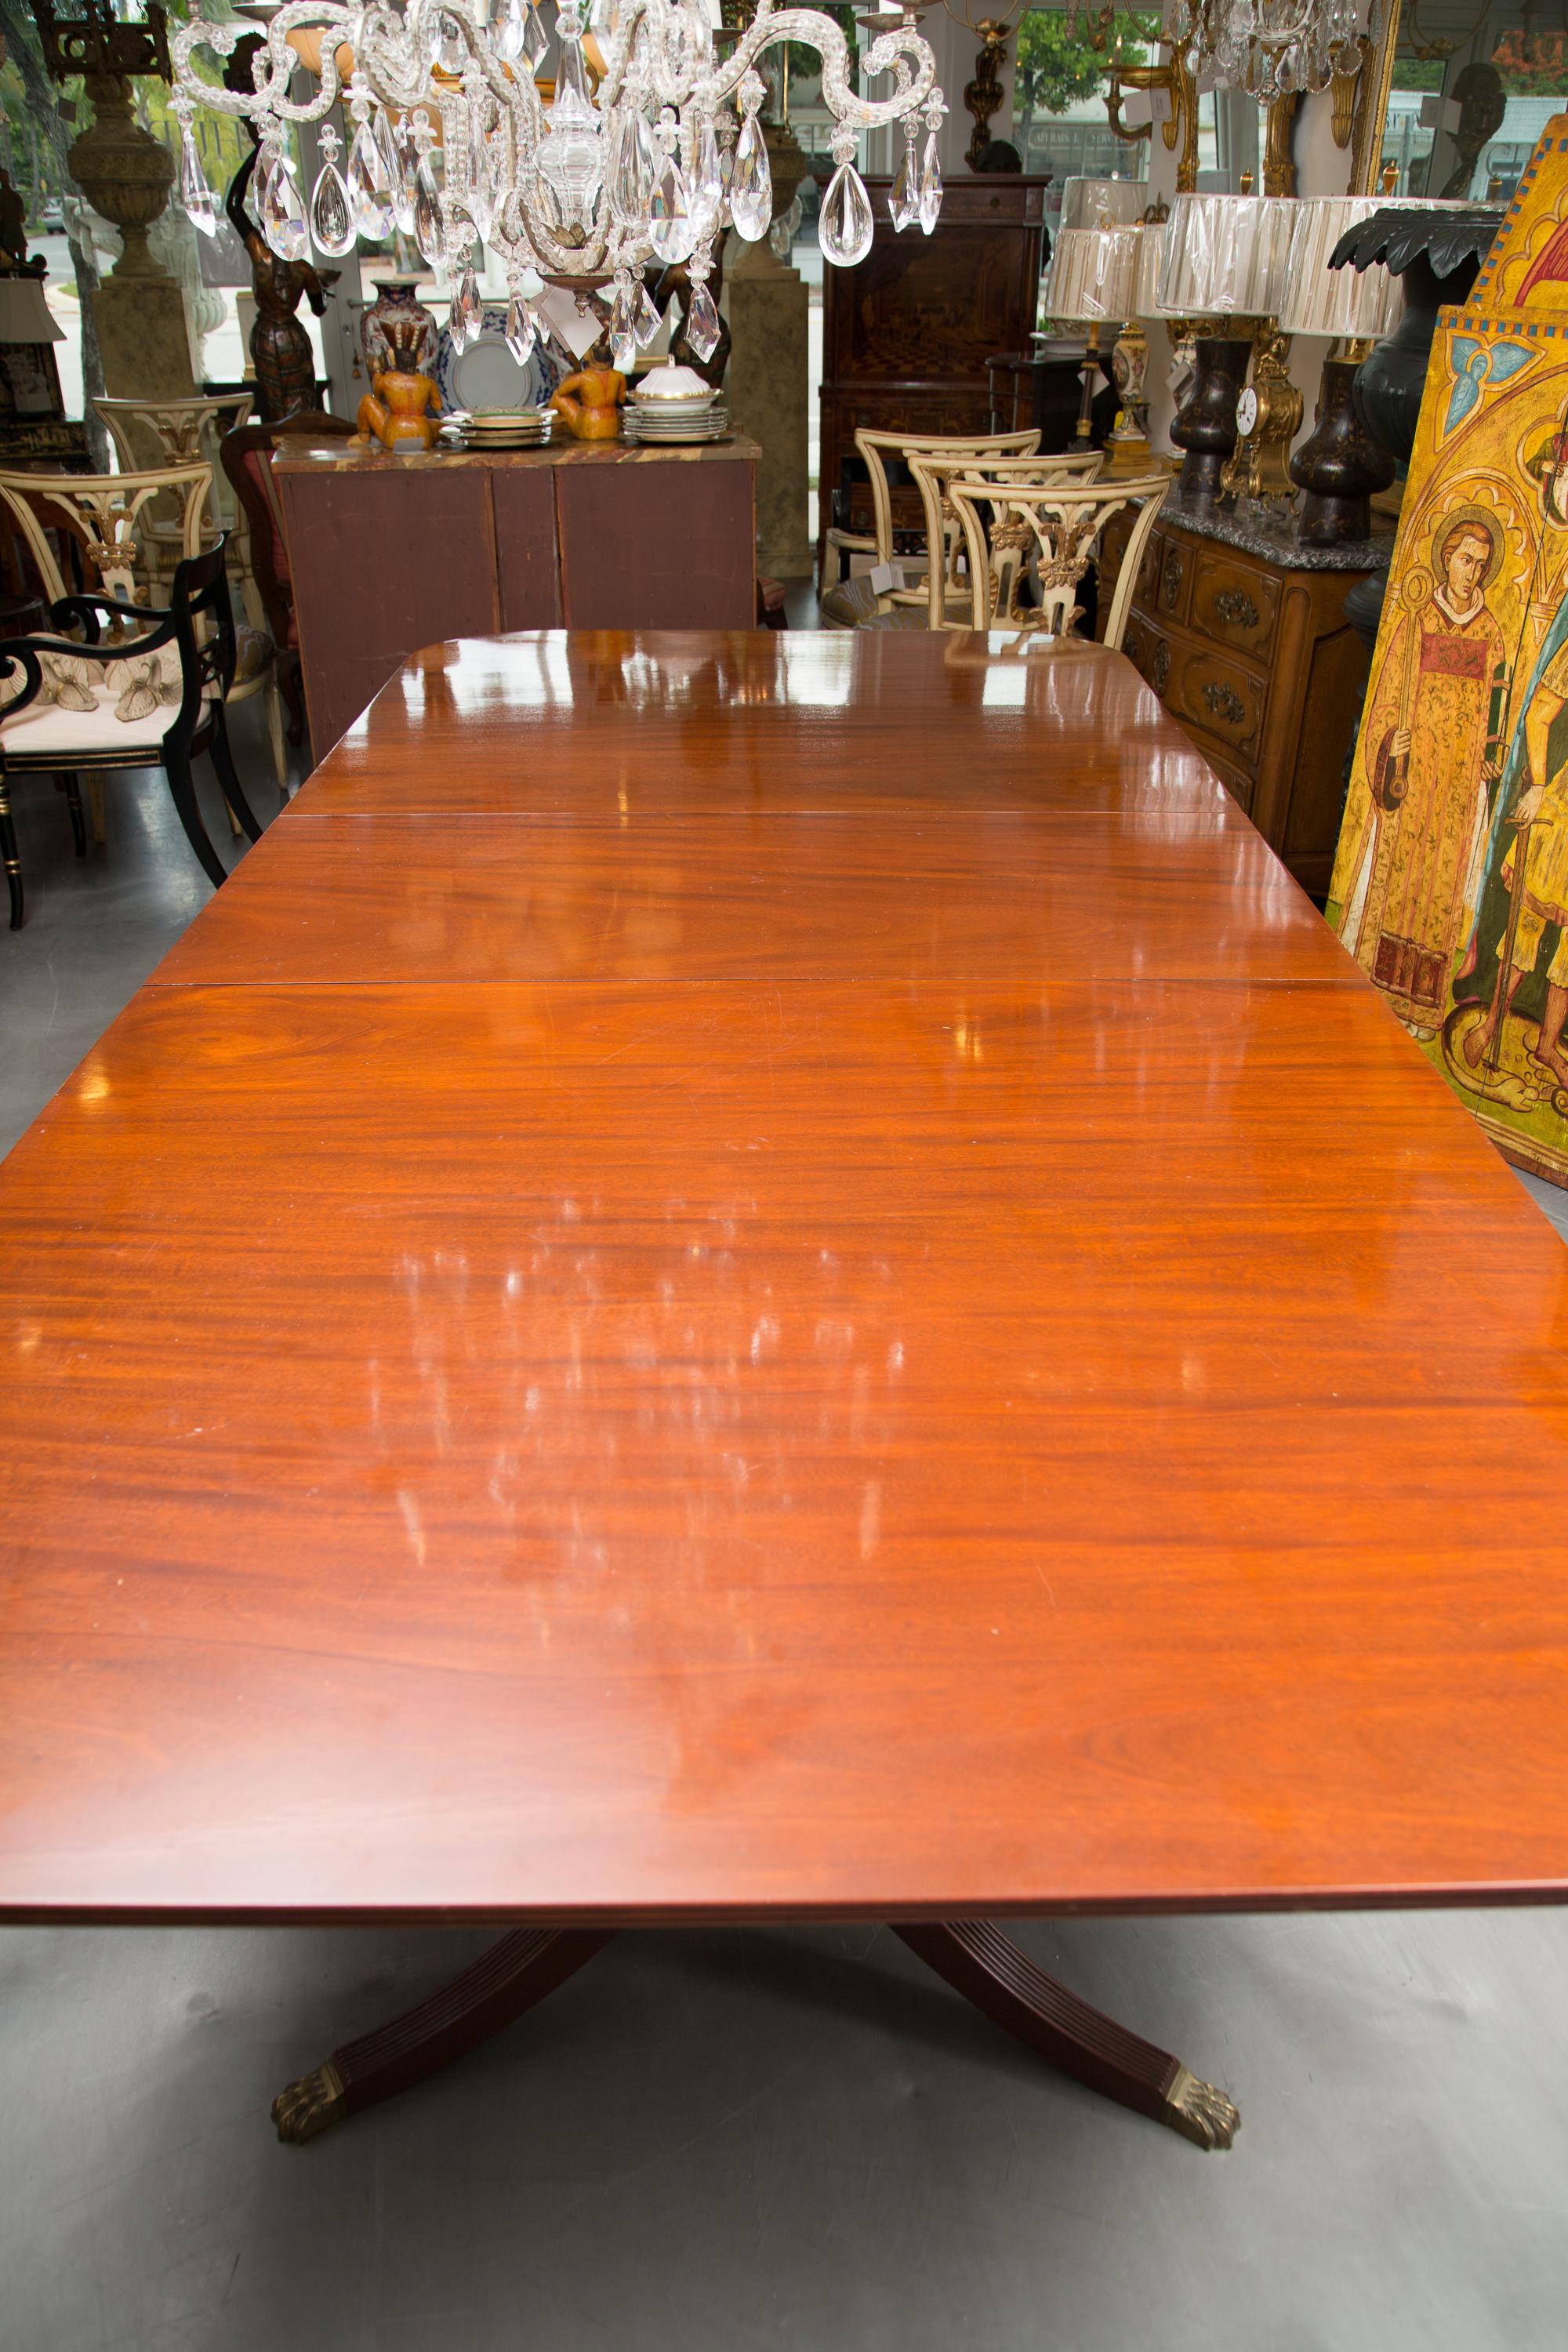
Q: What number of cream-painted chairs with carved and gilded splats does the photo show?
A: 5